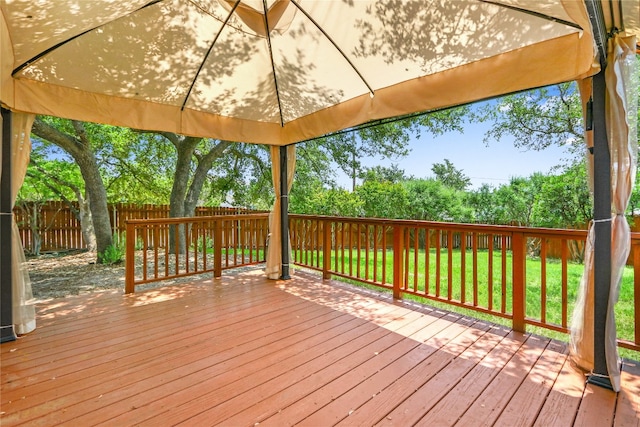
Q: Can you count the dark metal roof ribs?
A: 5